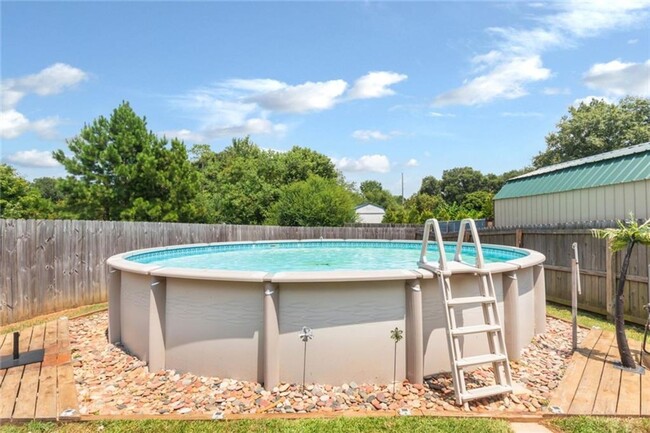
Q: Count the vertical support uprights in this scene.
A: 6